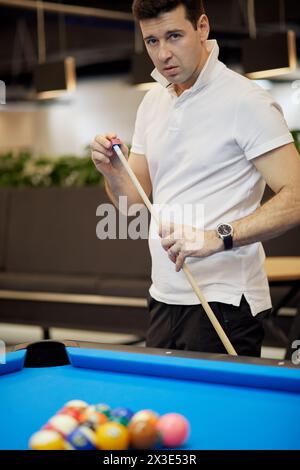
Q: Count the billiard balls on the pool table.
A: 15